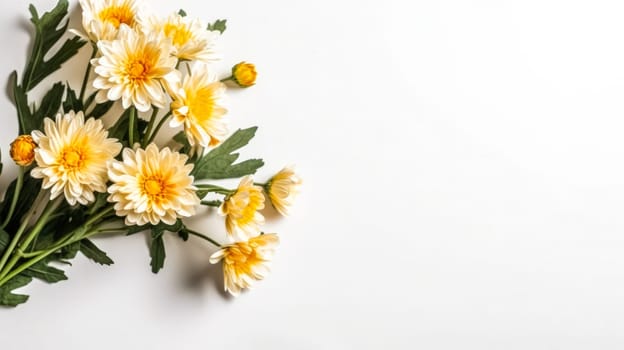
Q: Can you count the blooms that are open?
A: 9